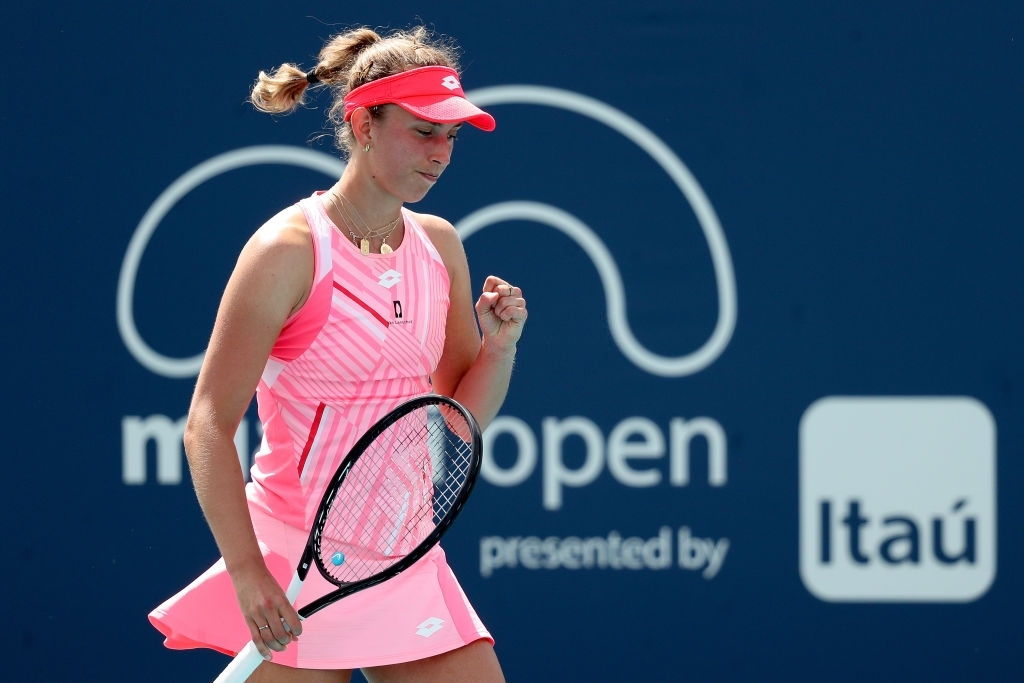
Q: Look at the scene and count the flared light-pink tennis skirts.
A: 1